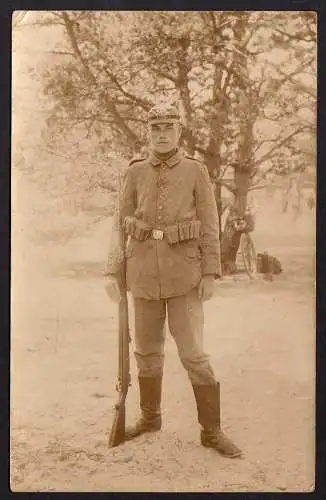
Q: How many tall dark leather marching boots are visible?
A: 2